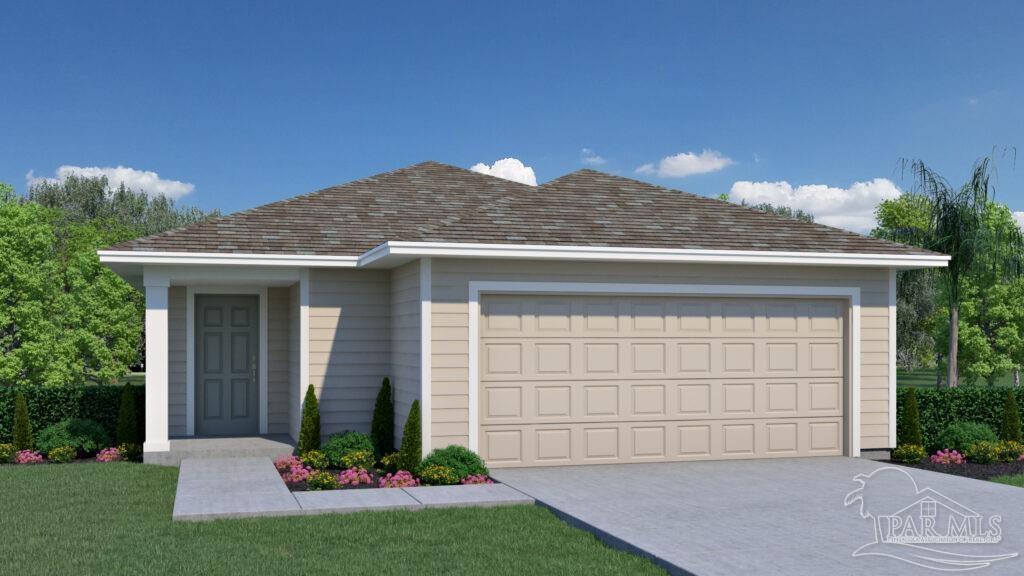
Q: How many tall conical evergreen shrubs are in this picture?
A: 7